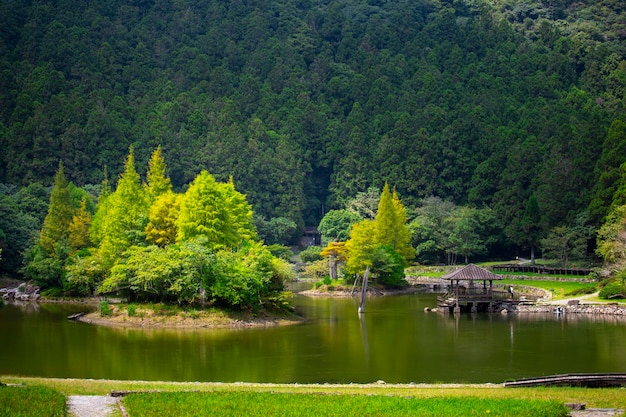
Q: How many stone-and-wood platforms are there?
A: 1